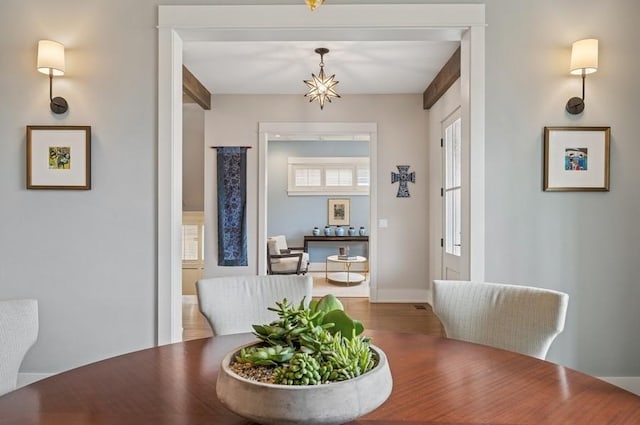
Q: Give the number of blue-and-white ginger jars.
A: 5